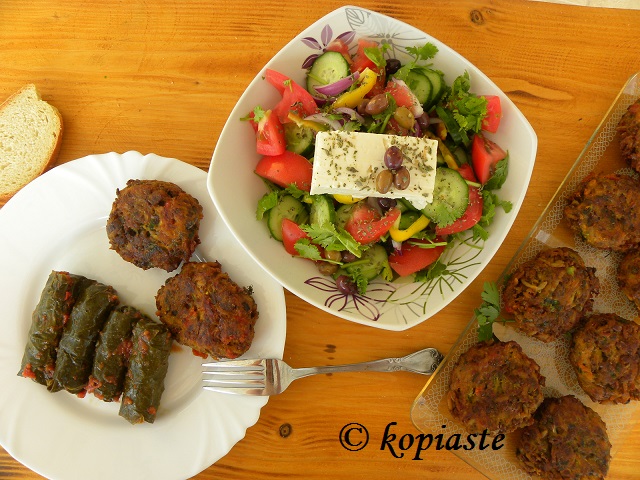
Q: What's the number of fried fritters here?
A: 9